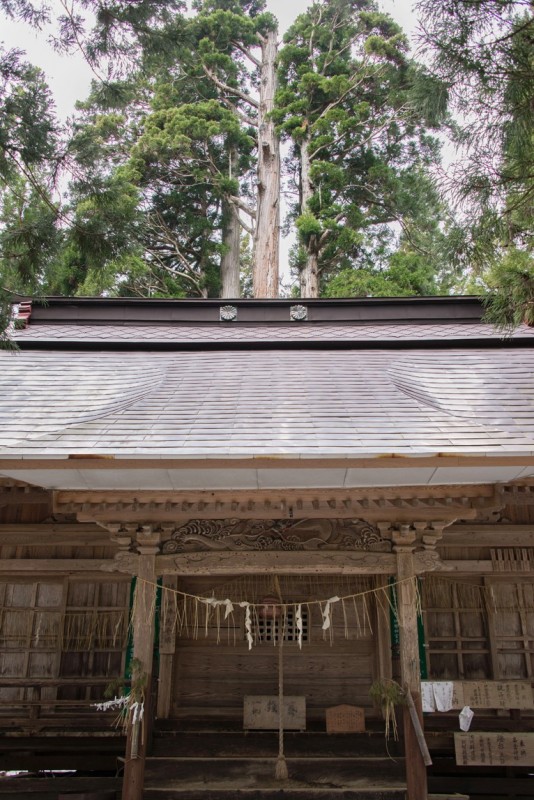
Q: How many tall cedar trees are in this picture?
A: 3